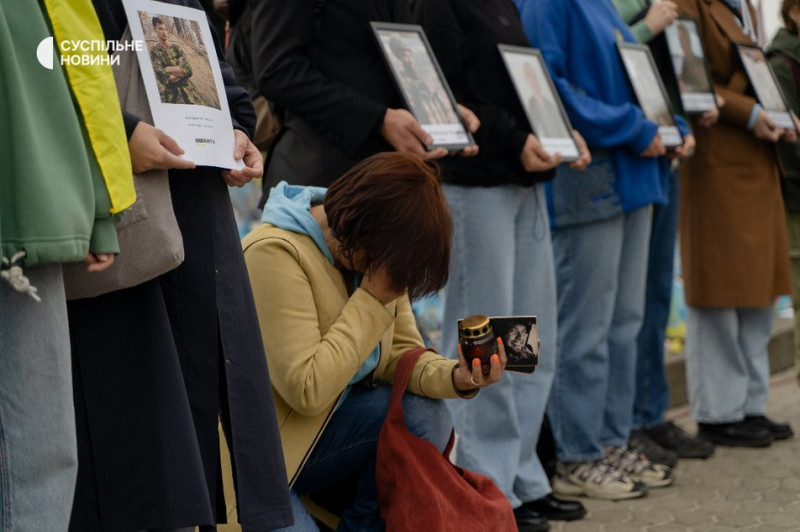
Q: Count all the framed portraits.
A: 5